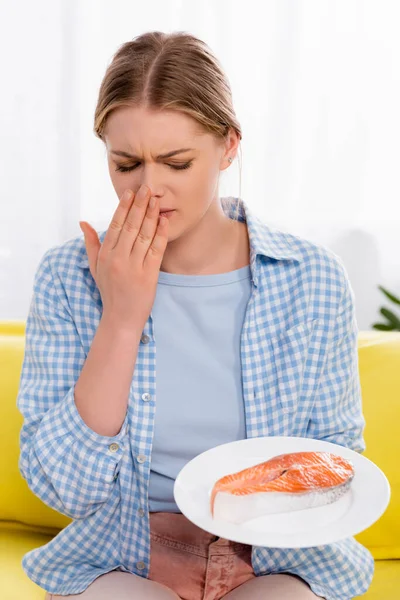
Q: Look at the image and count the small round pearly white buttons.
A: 6